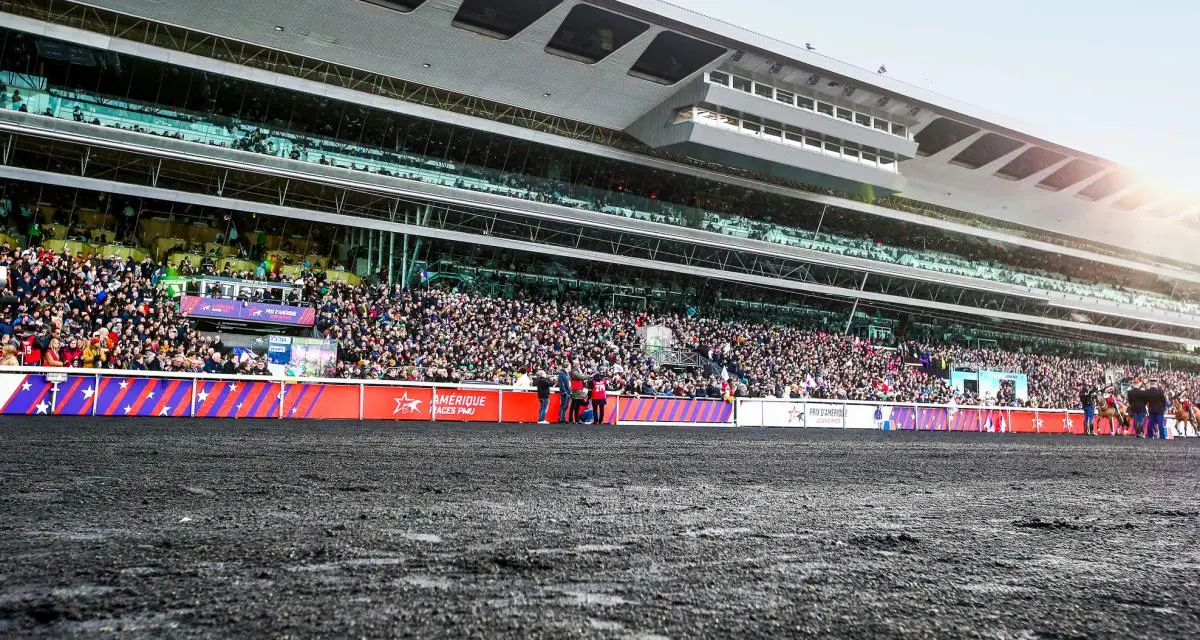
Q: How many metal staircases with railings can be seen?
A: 1